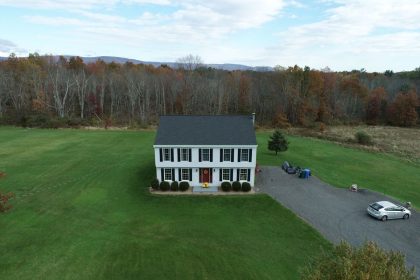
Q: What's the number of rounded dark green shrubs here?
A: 7